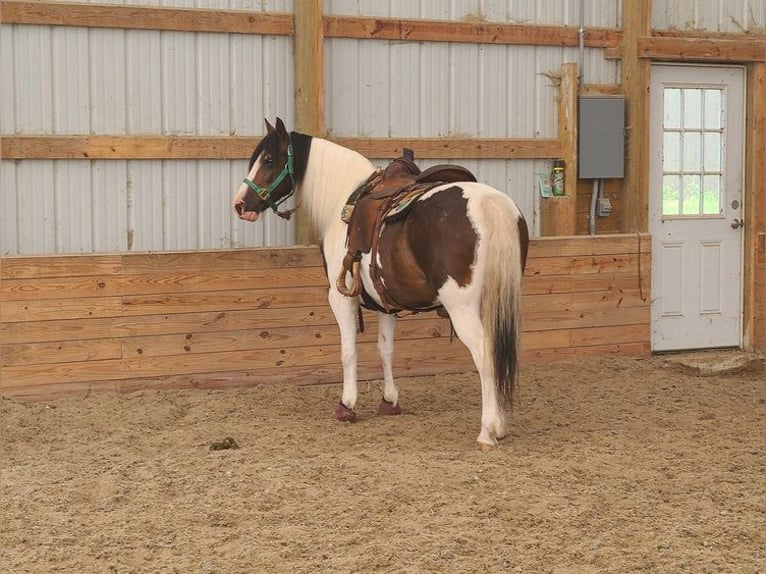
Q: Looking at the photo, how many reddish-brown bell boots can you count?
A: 2